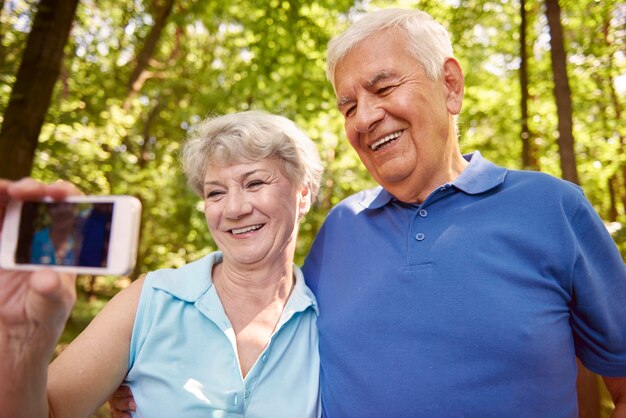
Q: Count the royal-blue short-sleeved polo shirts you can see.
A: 1